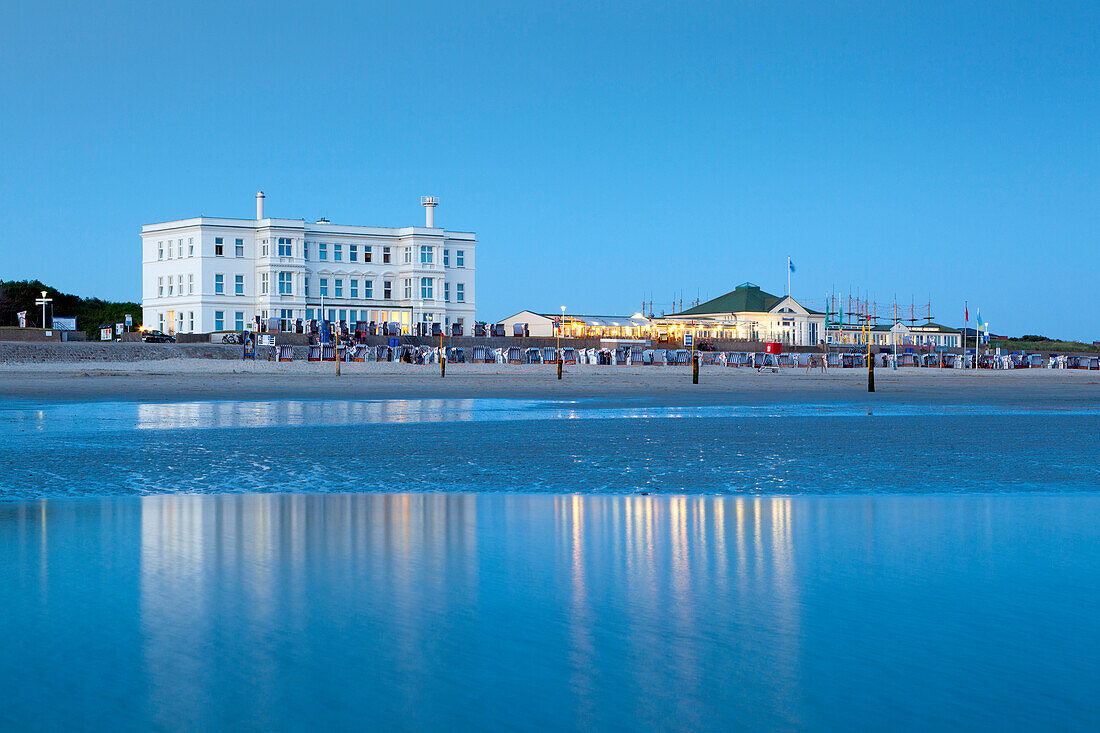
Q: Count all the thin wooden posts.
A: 5